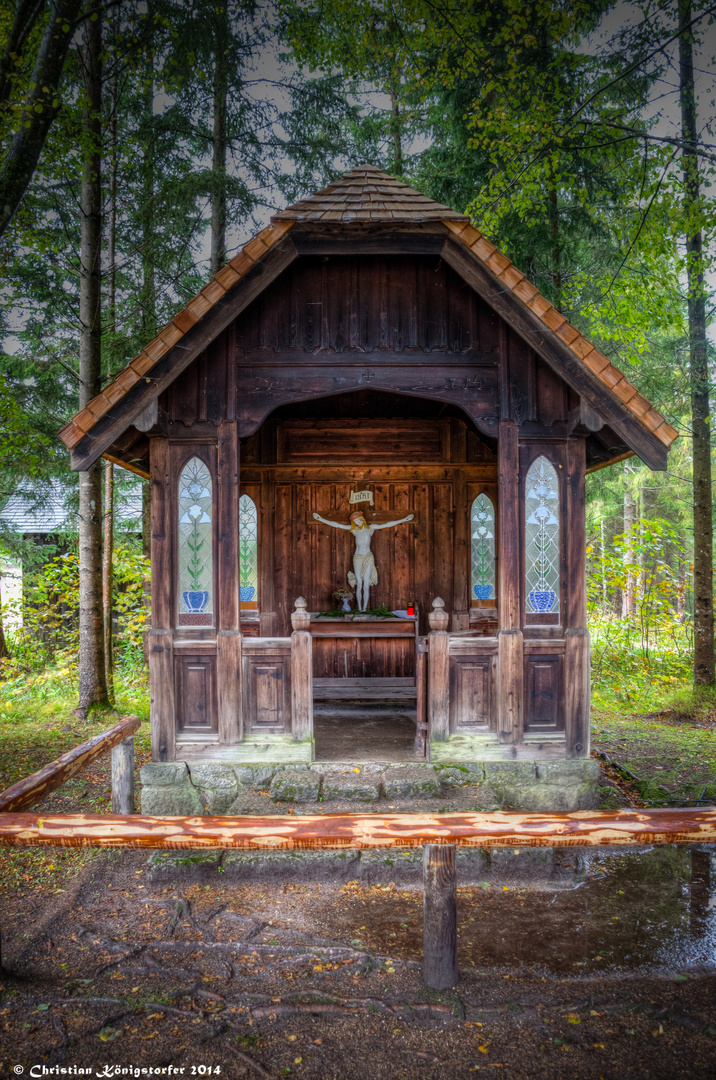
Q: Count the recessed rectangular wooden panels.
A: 4